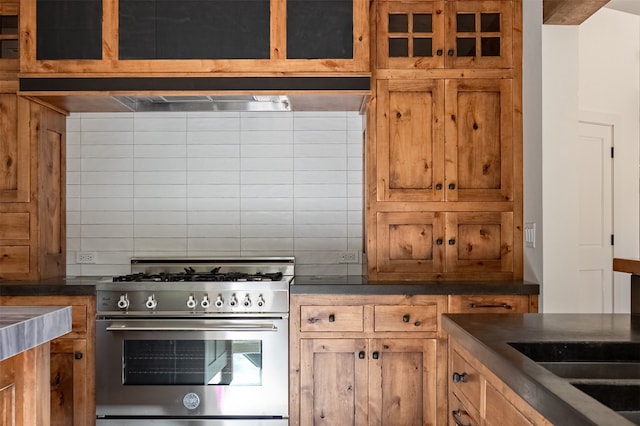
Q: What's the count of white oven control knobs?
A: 8